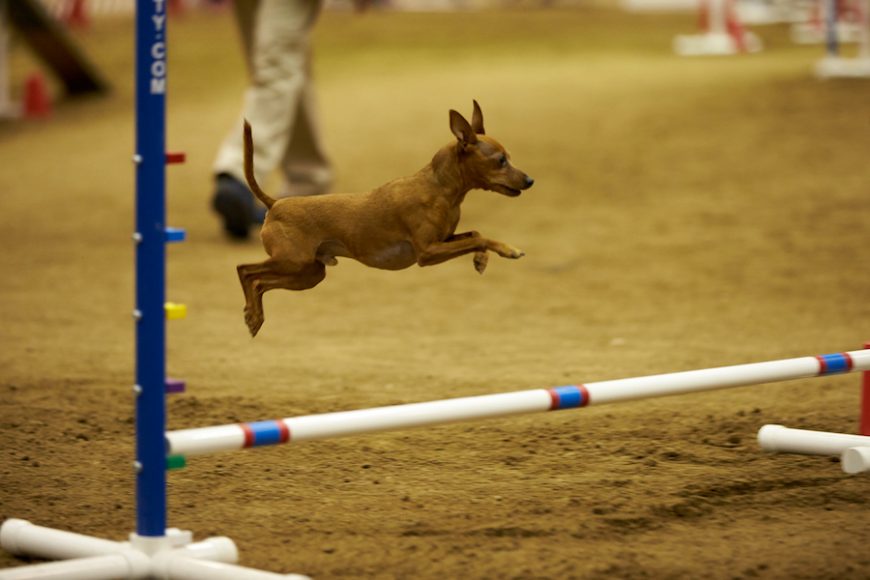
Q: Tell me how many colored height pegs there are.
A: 5